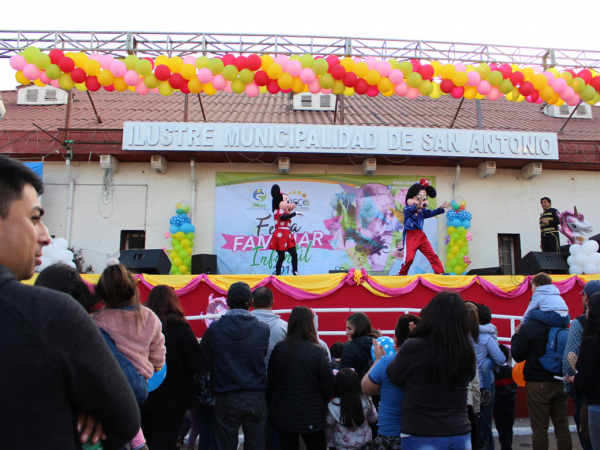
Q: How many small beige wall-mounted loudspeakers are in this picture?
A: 6